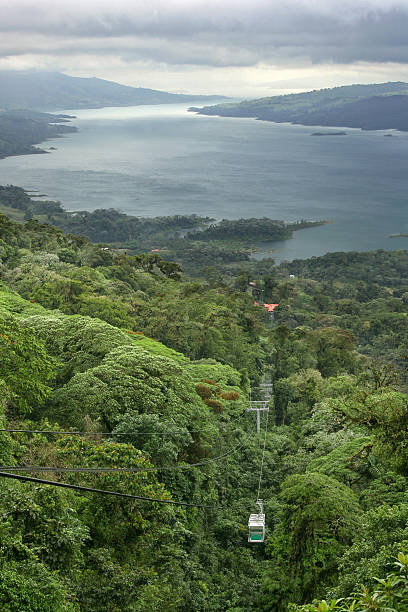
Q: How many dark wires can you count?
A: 3